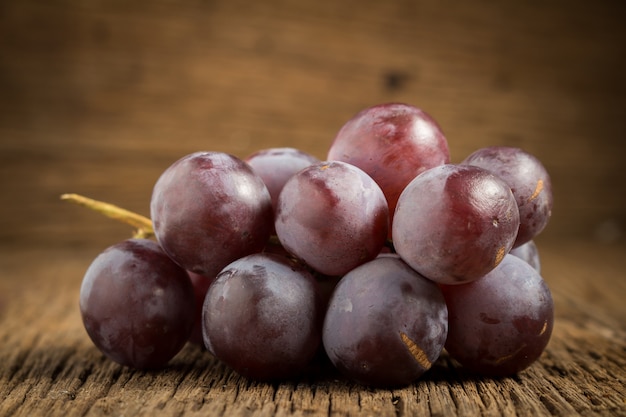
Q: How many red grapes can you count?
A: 12